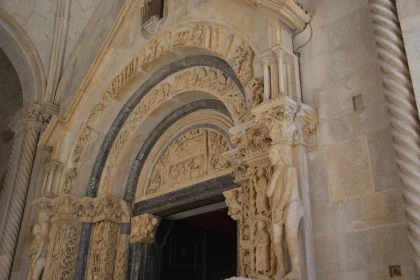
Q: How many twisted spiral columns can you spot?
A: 2